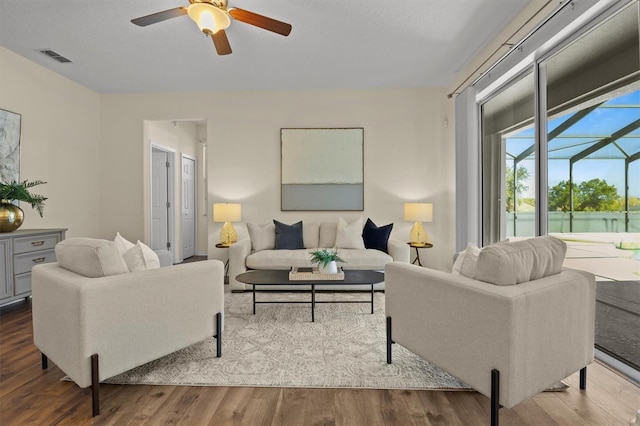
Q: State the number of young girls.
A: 0